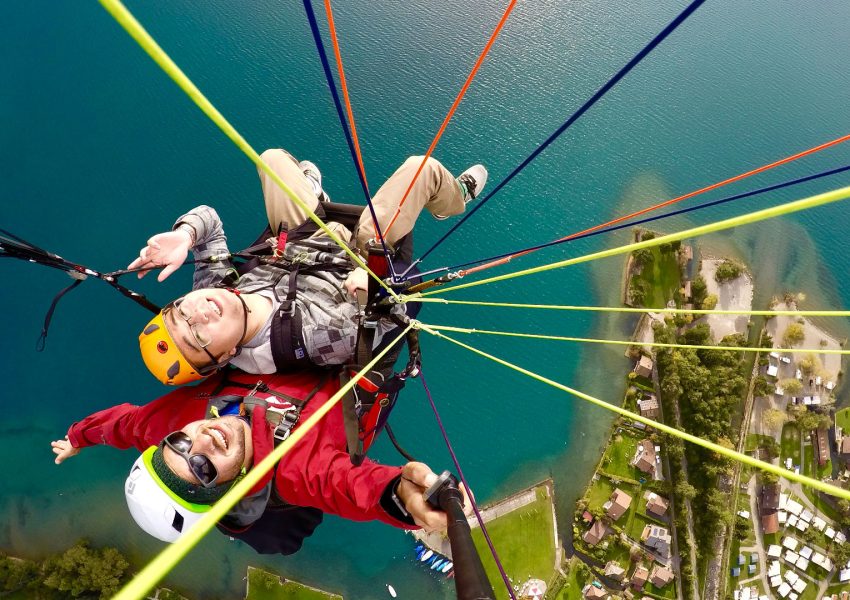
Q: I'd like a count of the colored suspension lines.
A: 13